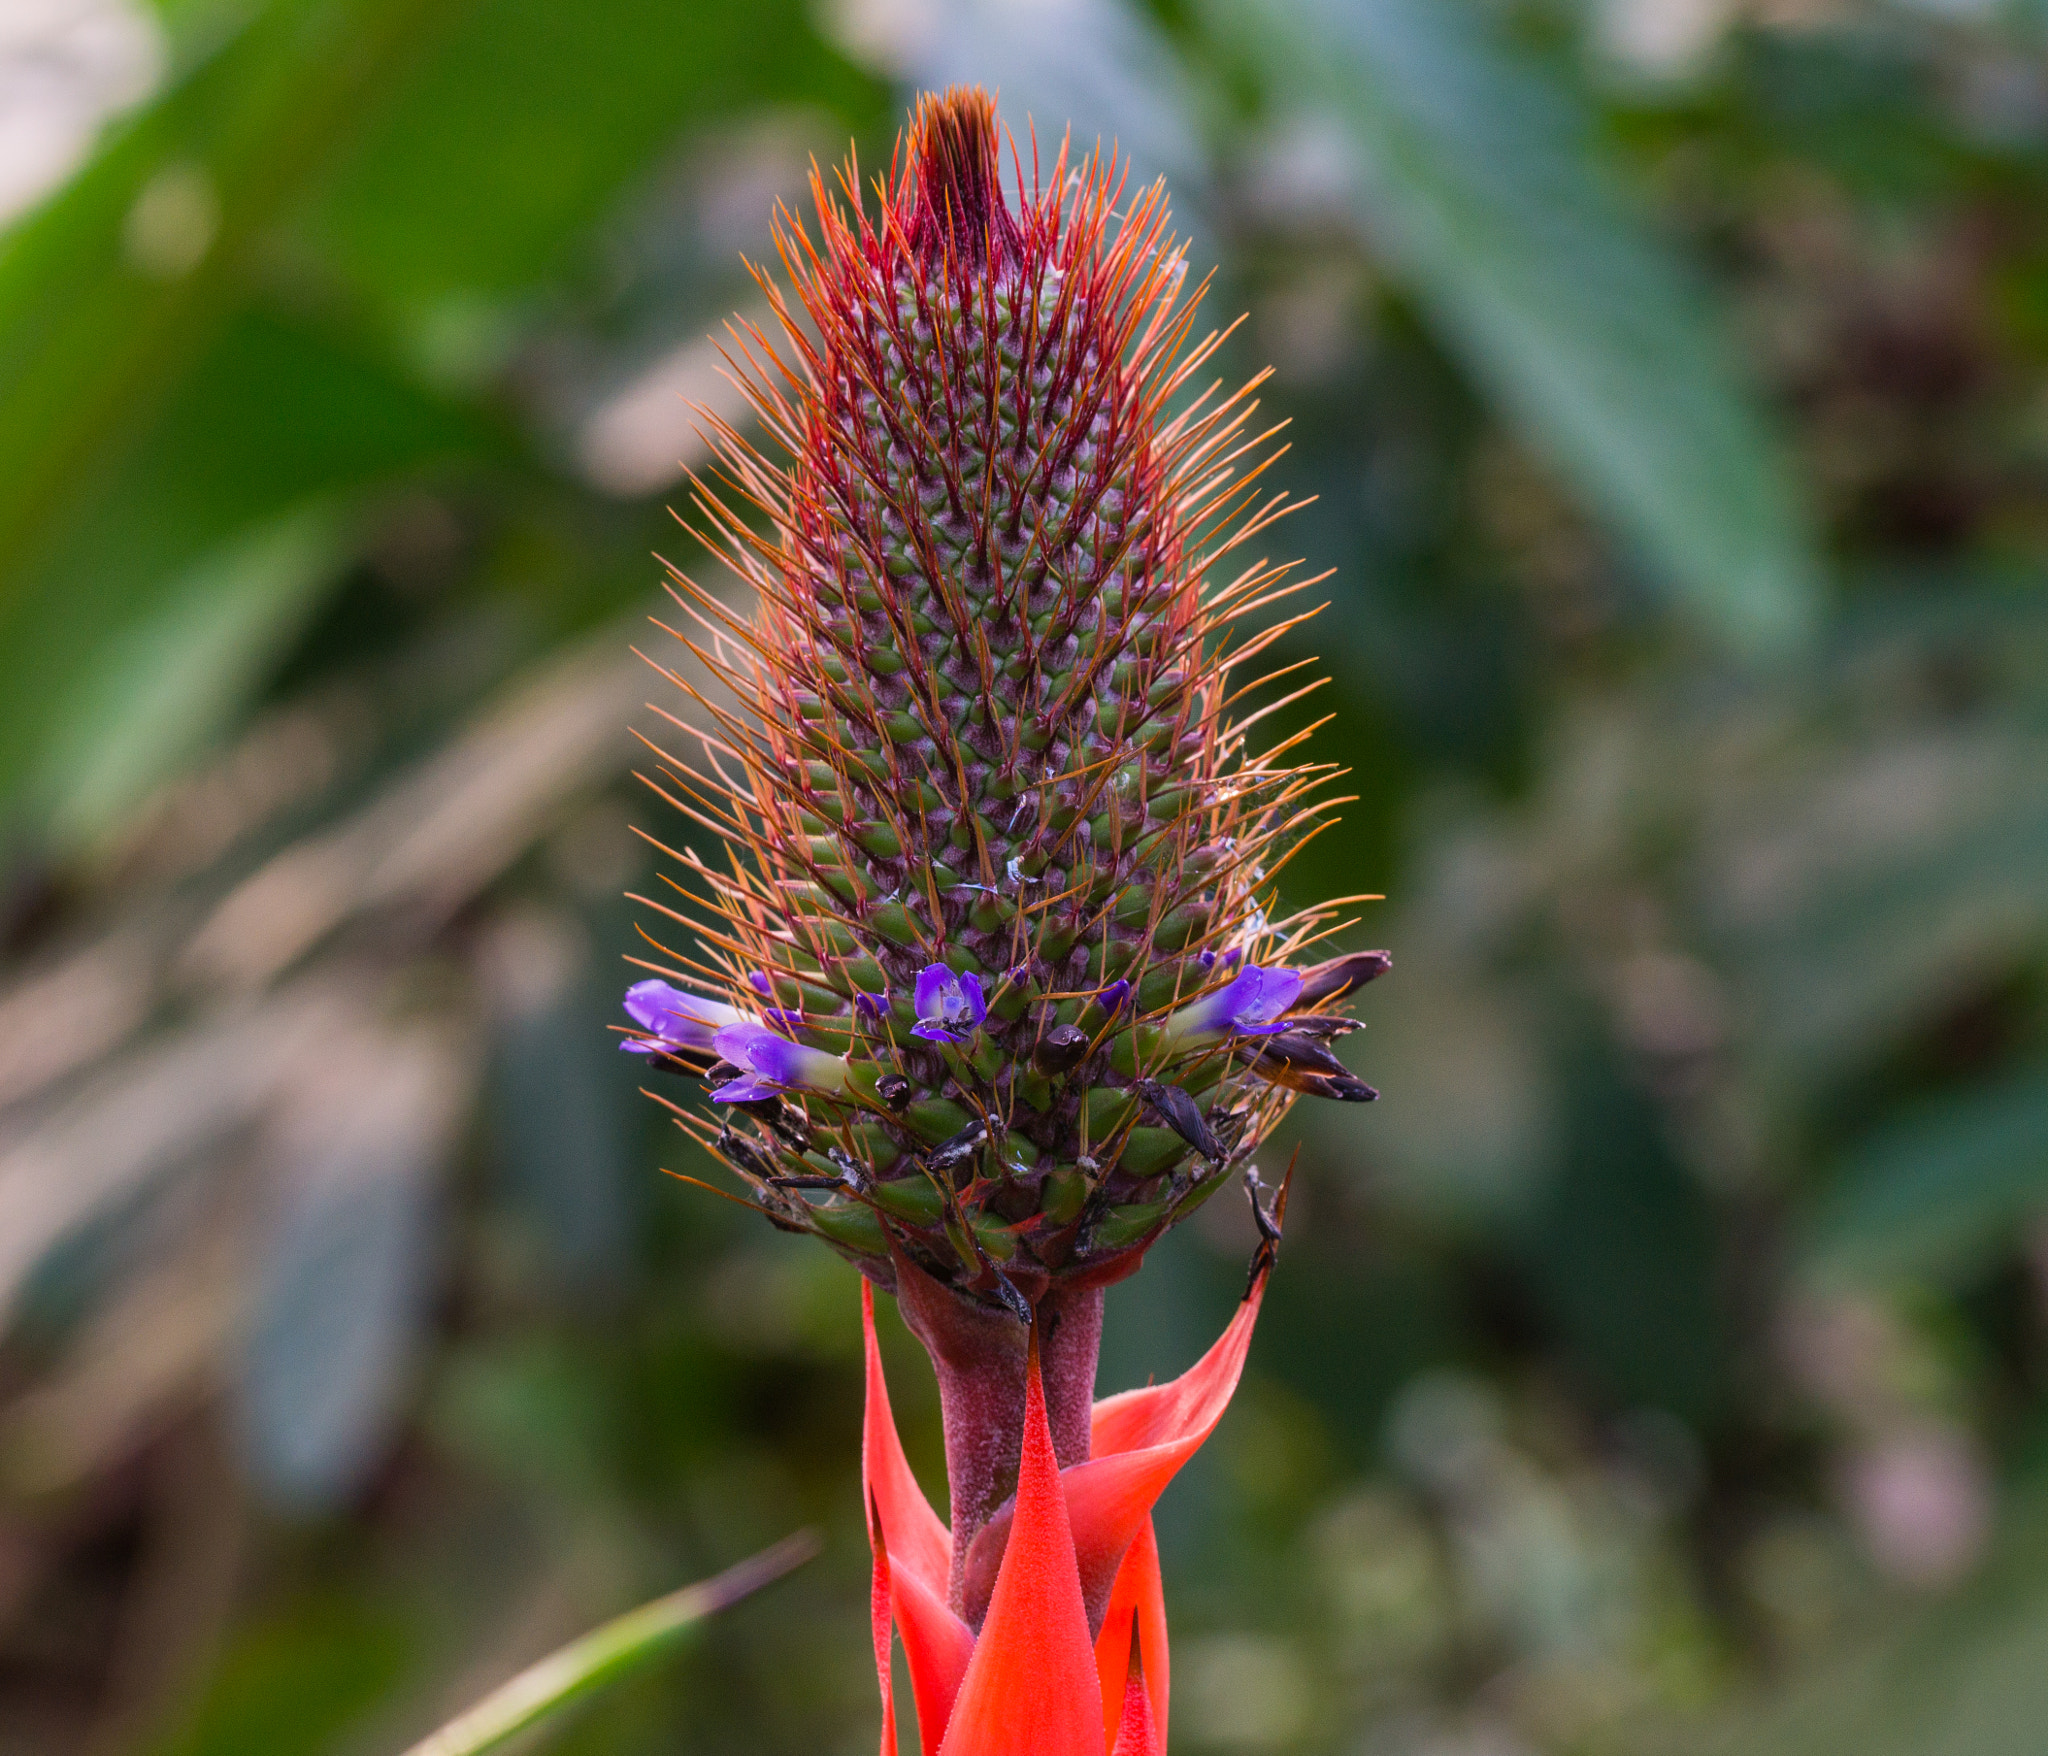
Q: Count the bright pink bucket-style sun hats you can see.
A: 0